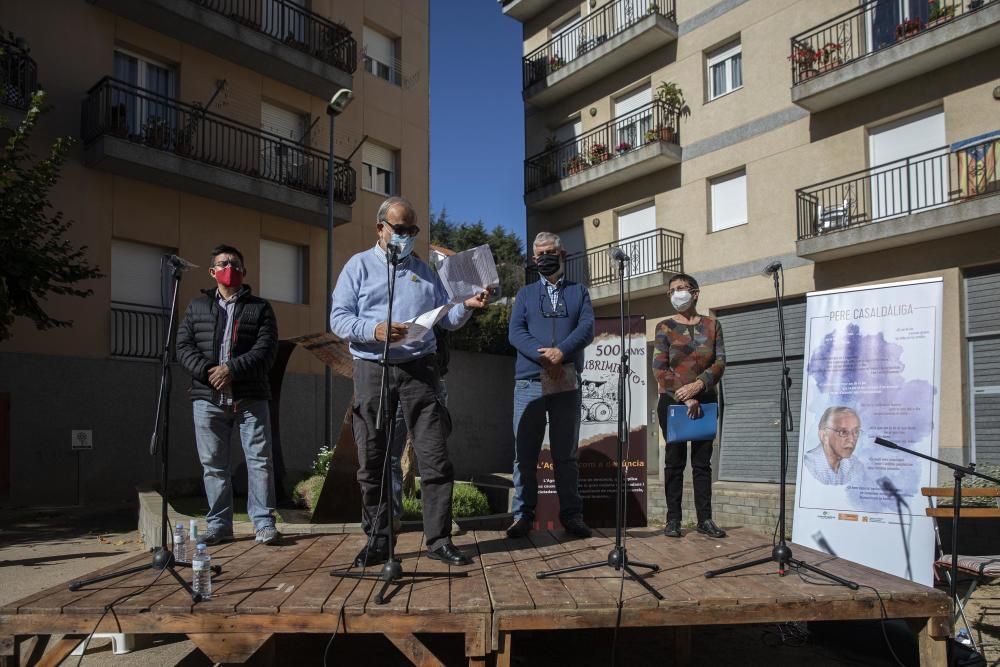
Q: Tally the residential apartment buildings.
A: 2